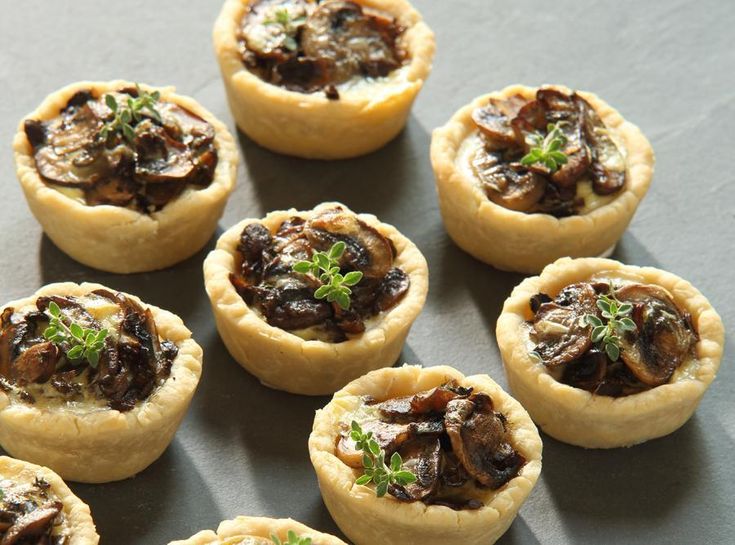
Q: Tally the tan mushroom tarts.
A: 9